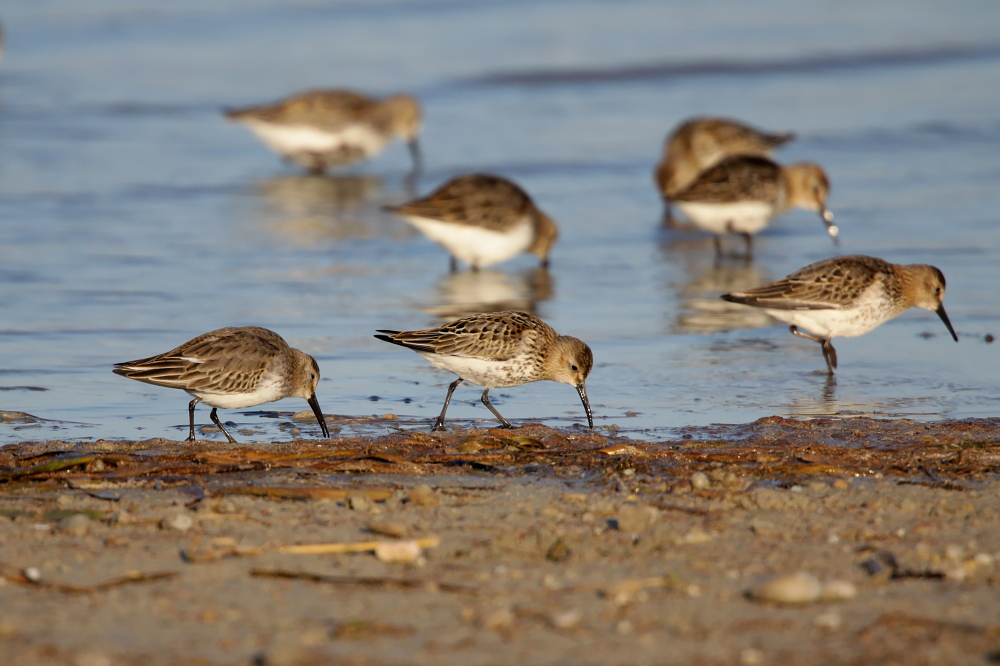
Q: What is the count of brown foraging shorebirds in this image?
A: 7